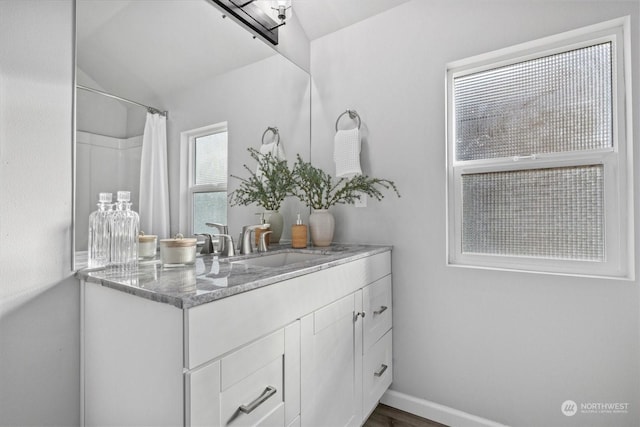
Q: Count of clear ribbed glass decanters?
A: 2